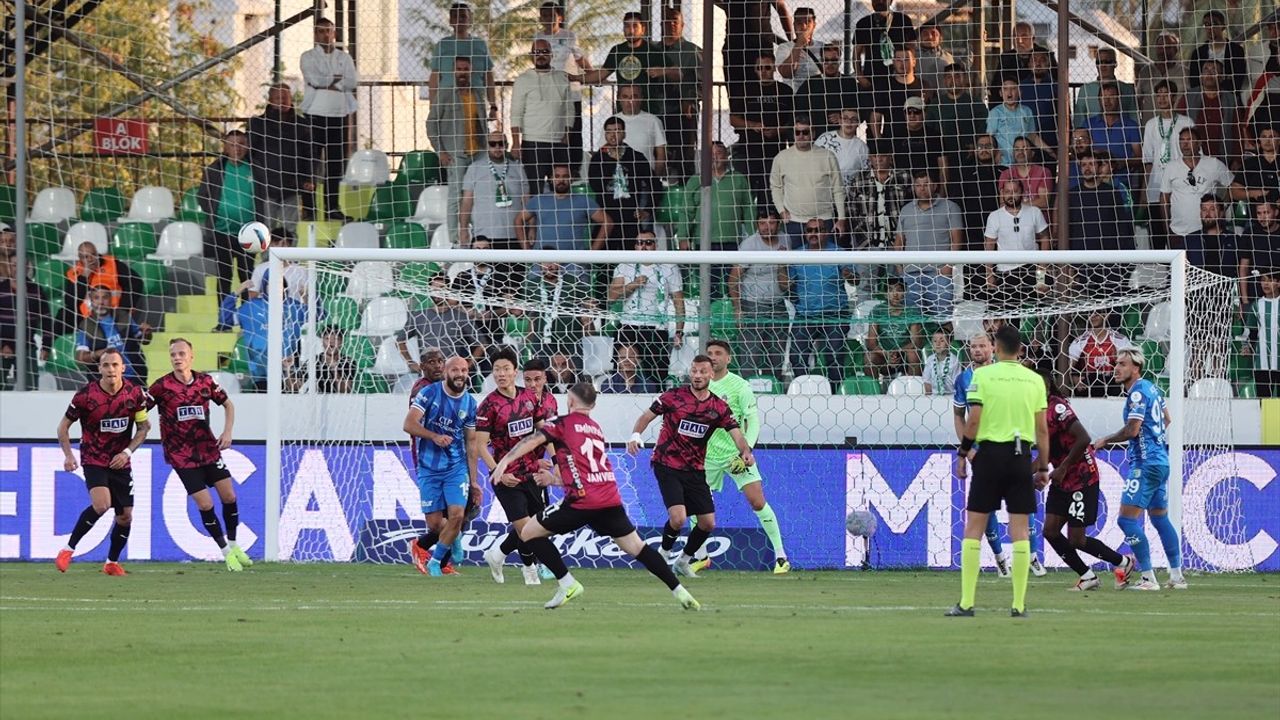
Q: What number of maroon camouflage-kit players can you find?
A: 8